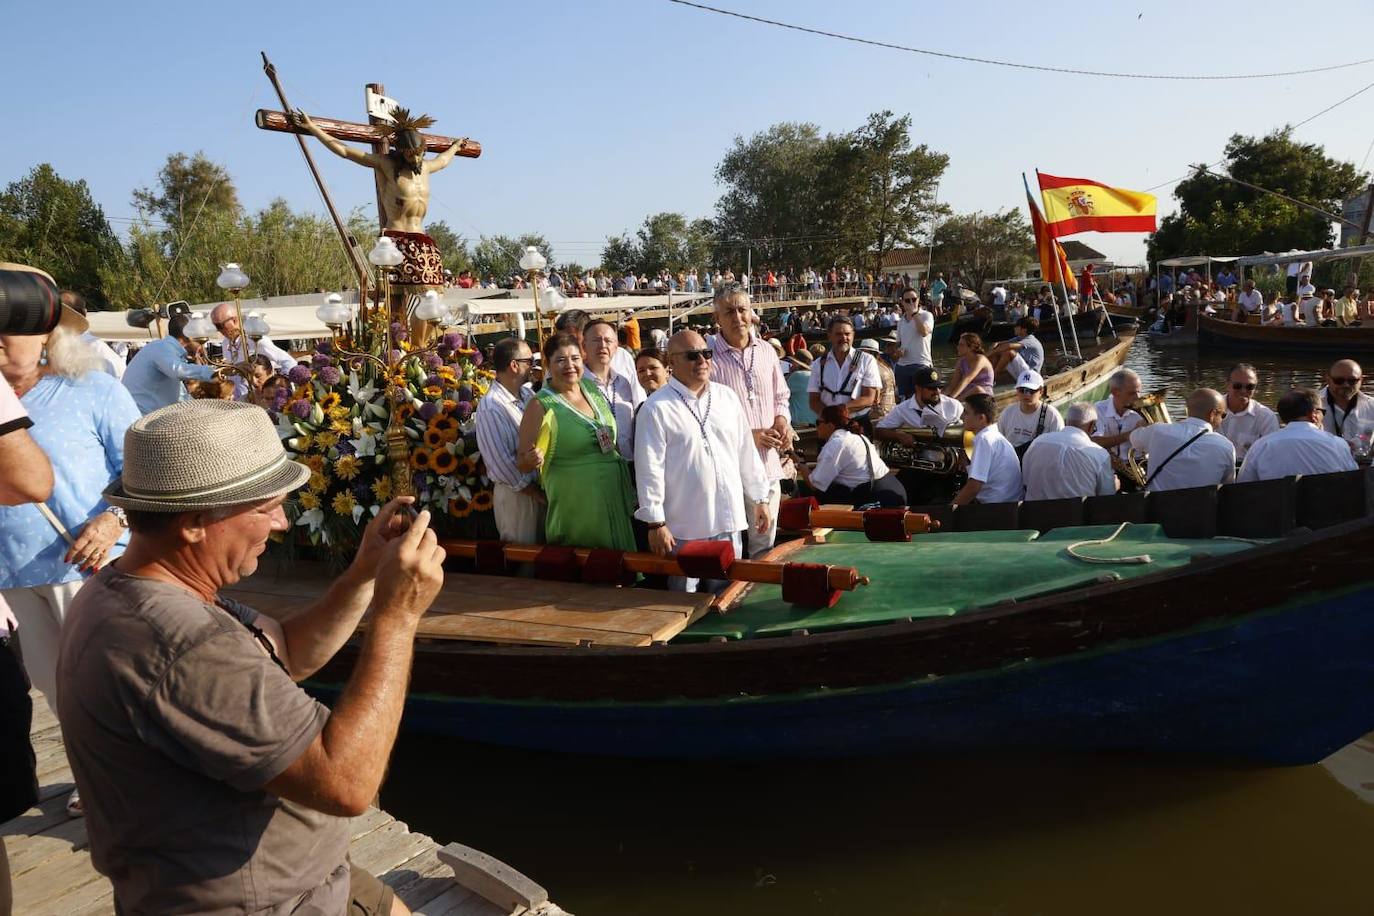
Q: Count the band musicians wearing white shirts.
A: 11